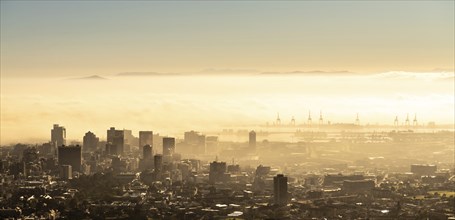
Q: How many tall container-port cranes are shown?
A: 8